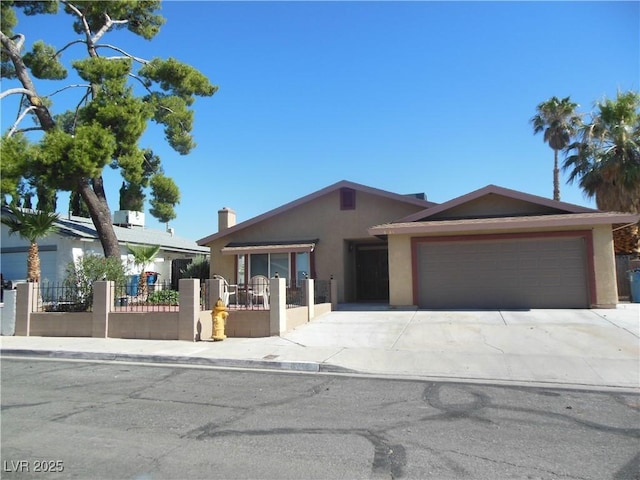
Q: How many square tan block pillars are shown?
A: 7